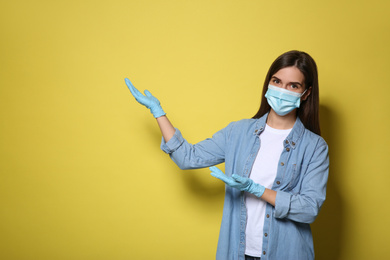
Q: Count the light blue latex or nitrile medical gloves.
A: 2